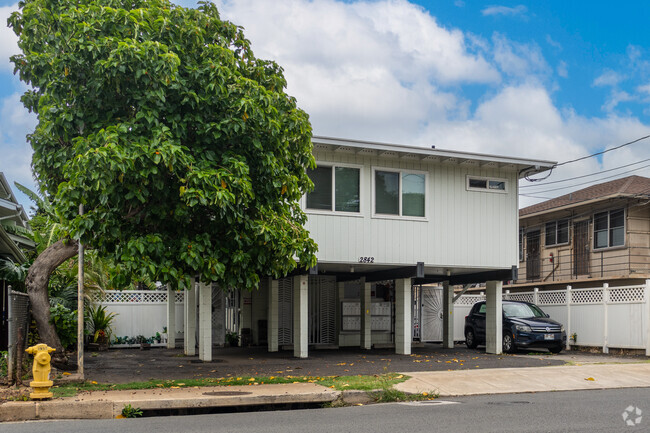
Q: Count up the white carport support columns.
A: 9